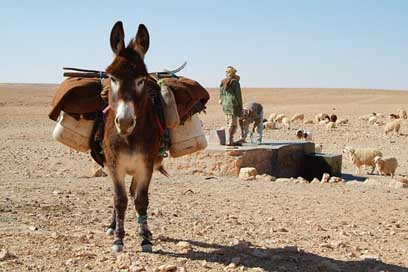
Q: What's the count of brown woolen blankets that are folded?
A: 2